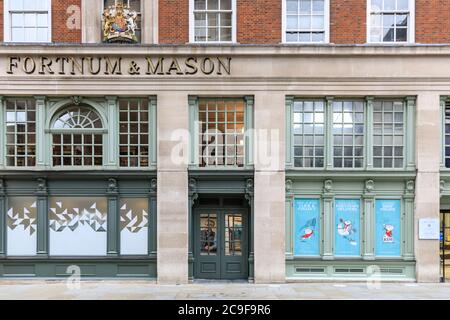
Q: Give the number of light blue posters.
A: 3